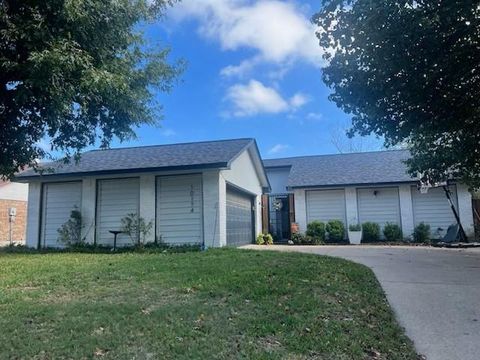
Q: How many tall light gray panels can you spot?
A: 6